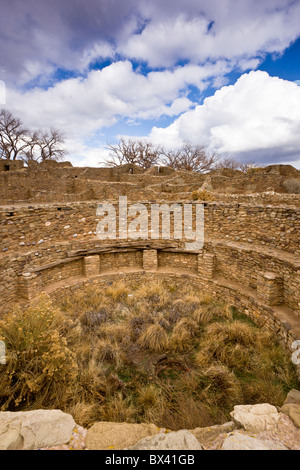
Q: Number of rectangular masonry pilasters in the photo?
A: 5